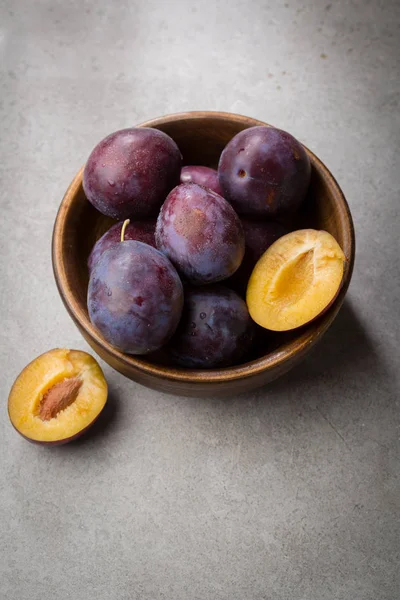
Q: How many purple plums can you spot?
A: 8